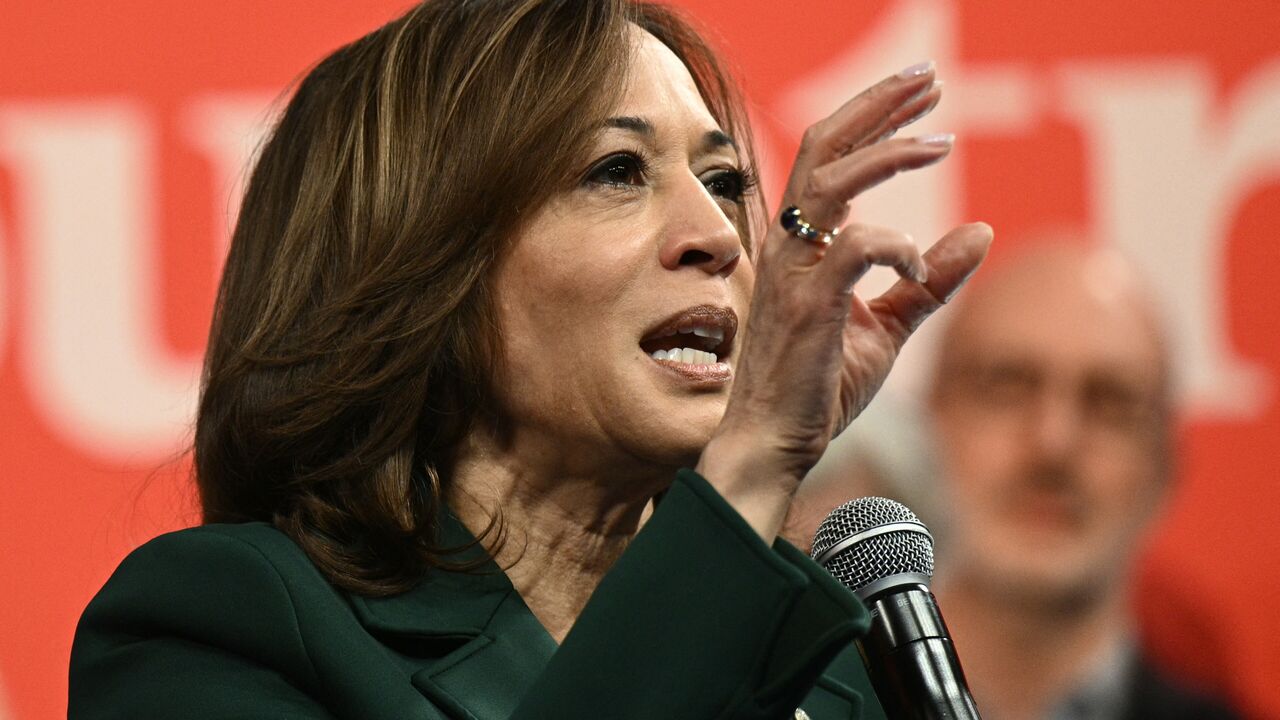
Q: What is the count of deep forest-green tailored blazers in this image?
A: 1